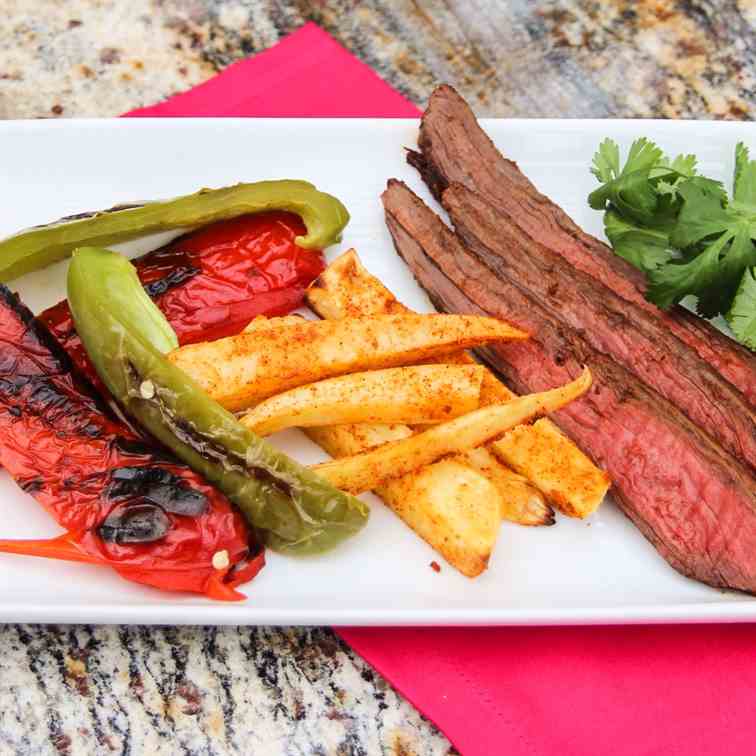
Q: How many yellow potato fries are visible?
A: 6